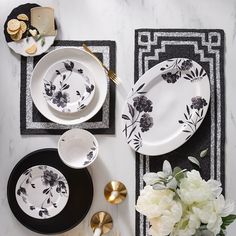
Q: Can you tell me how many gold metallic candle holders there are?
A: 2